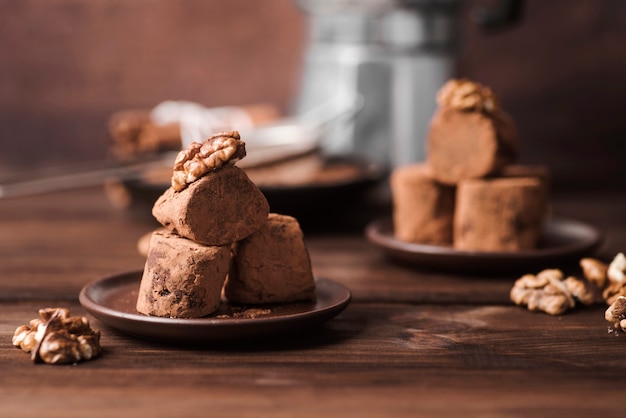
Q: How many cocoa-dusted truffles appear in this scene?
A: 7